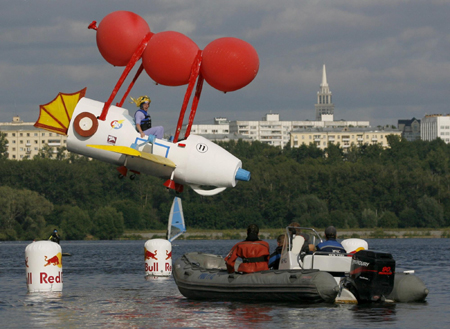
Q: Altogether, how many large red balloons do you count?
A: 3